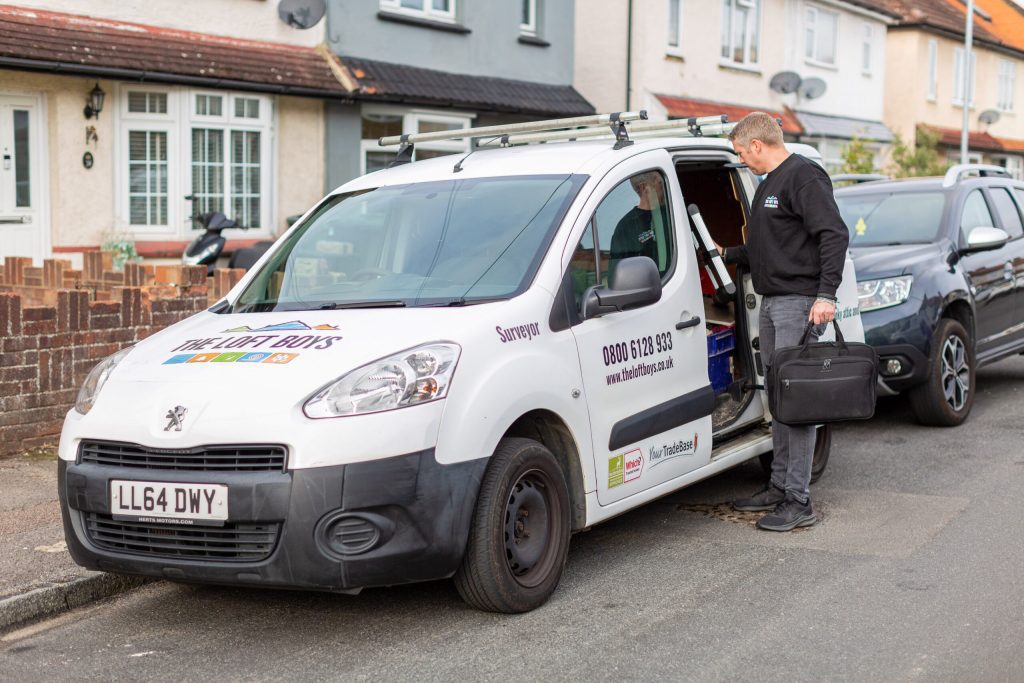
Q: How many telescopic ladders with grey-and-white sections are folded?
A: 1